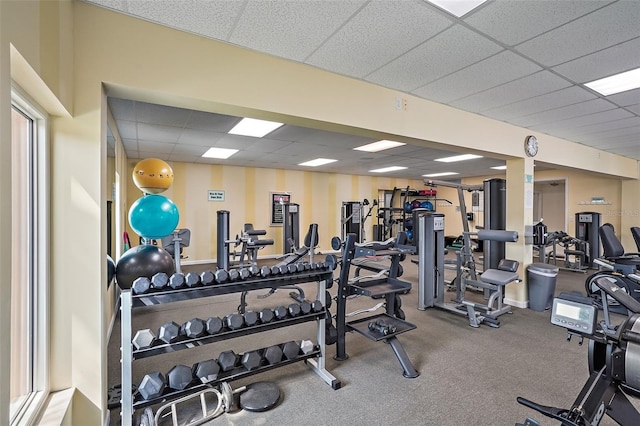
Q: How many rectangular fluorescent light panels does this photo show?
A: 10